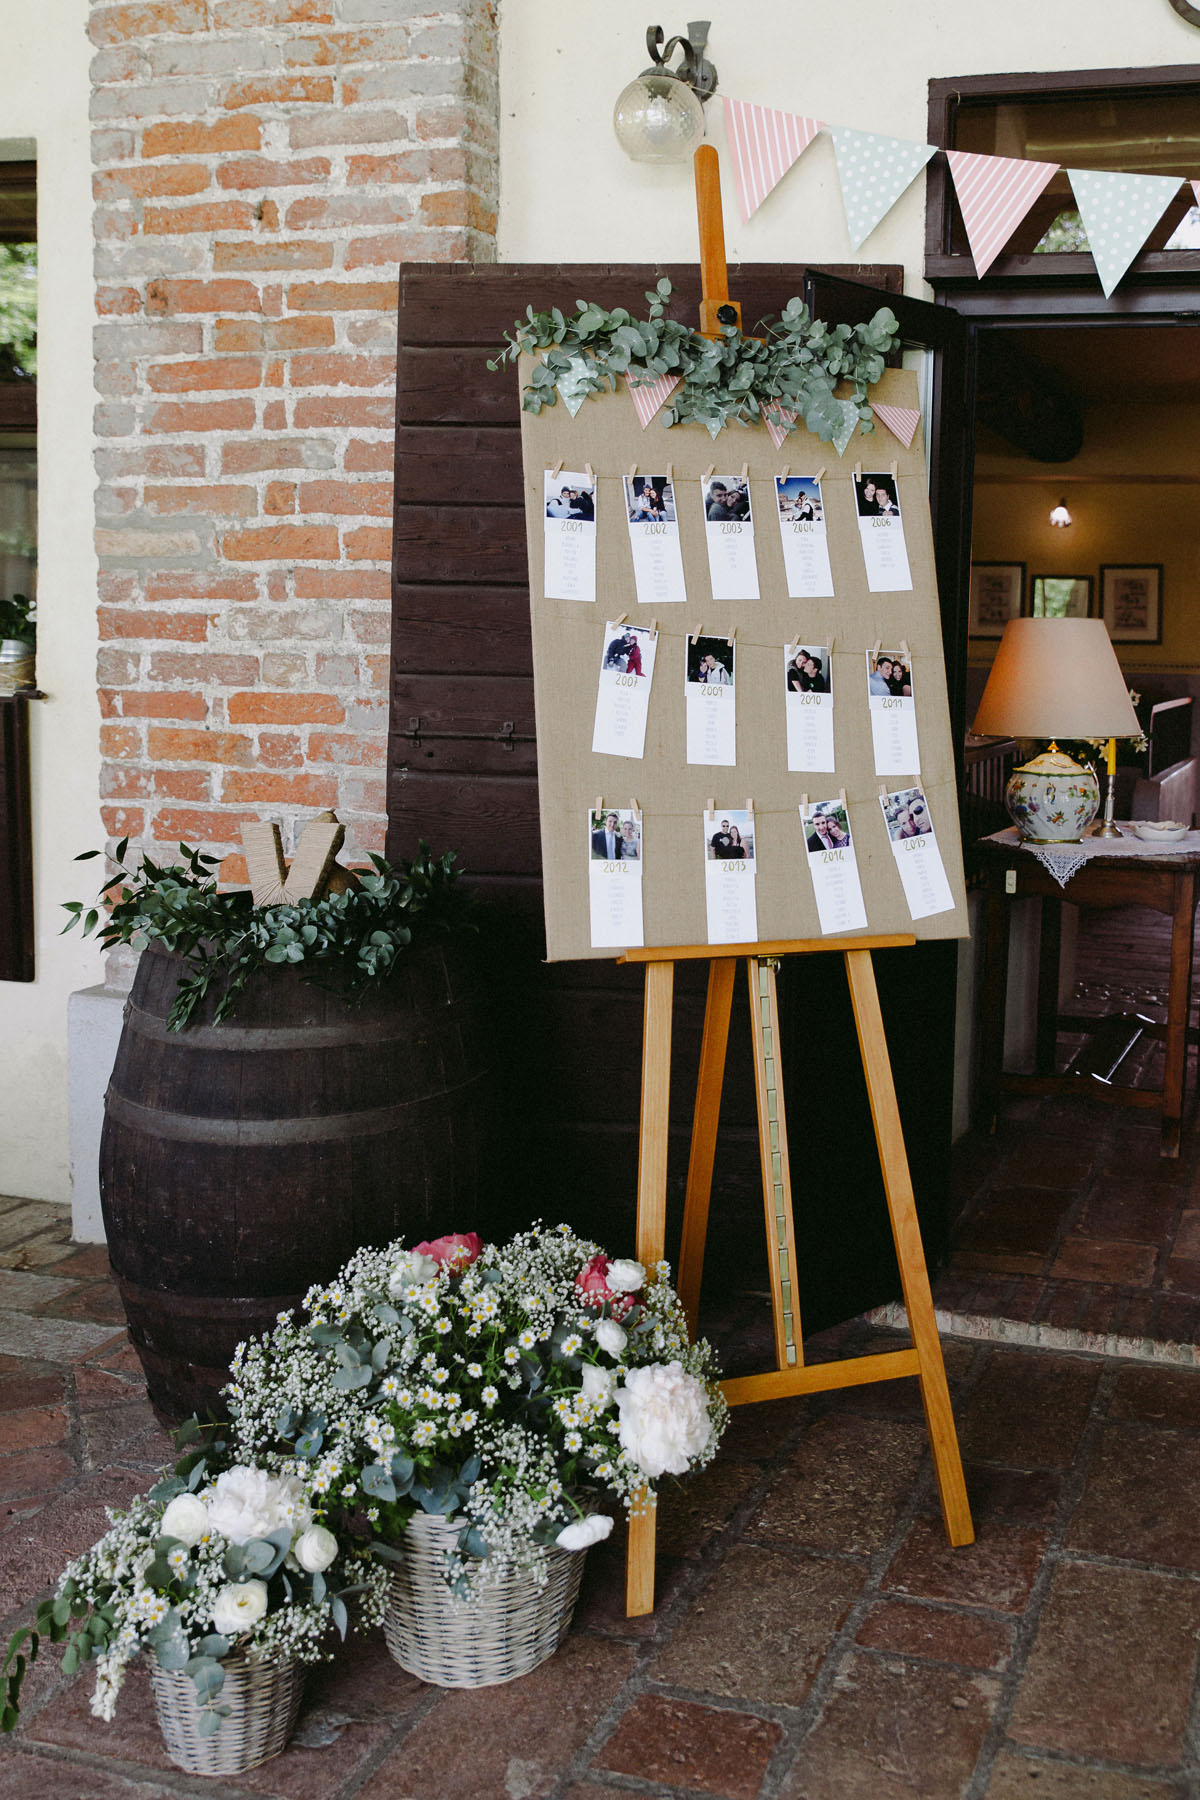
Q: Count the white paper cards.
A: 13